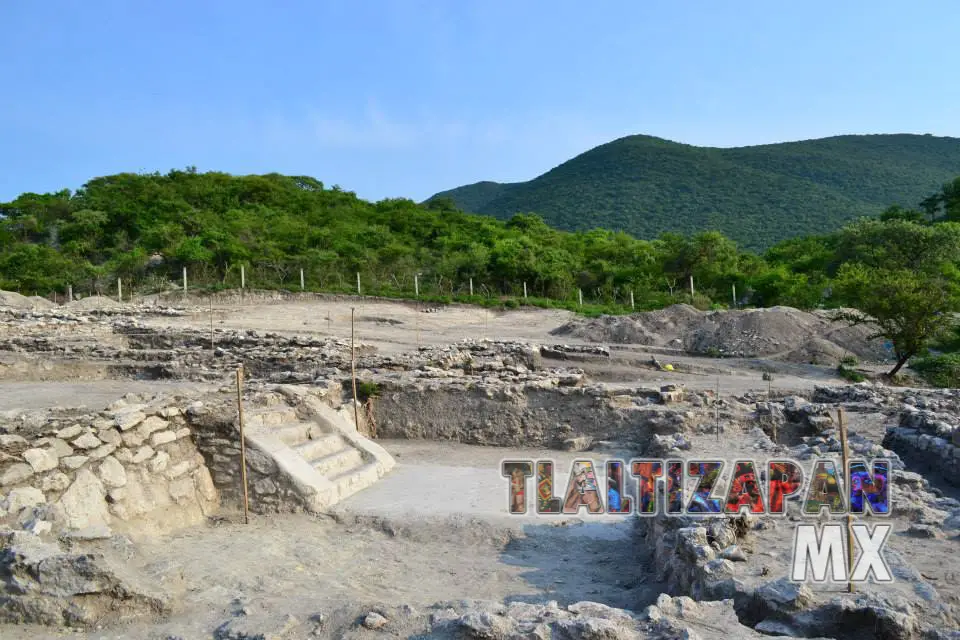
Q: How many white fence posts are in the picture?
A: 13